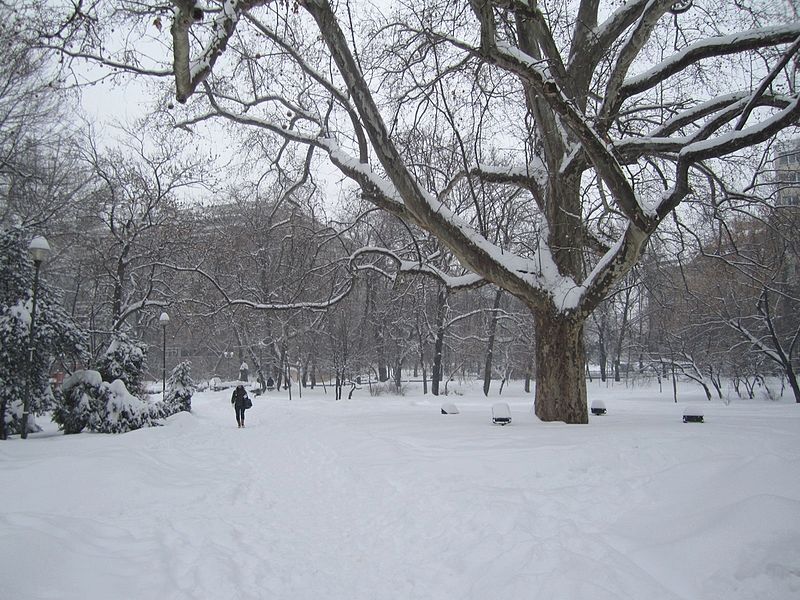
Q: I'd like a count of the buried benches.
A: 4